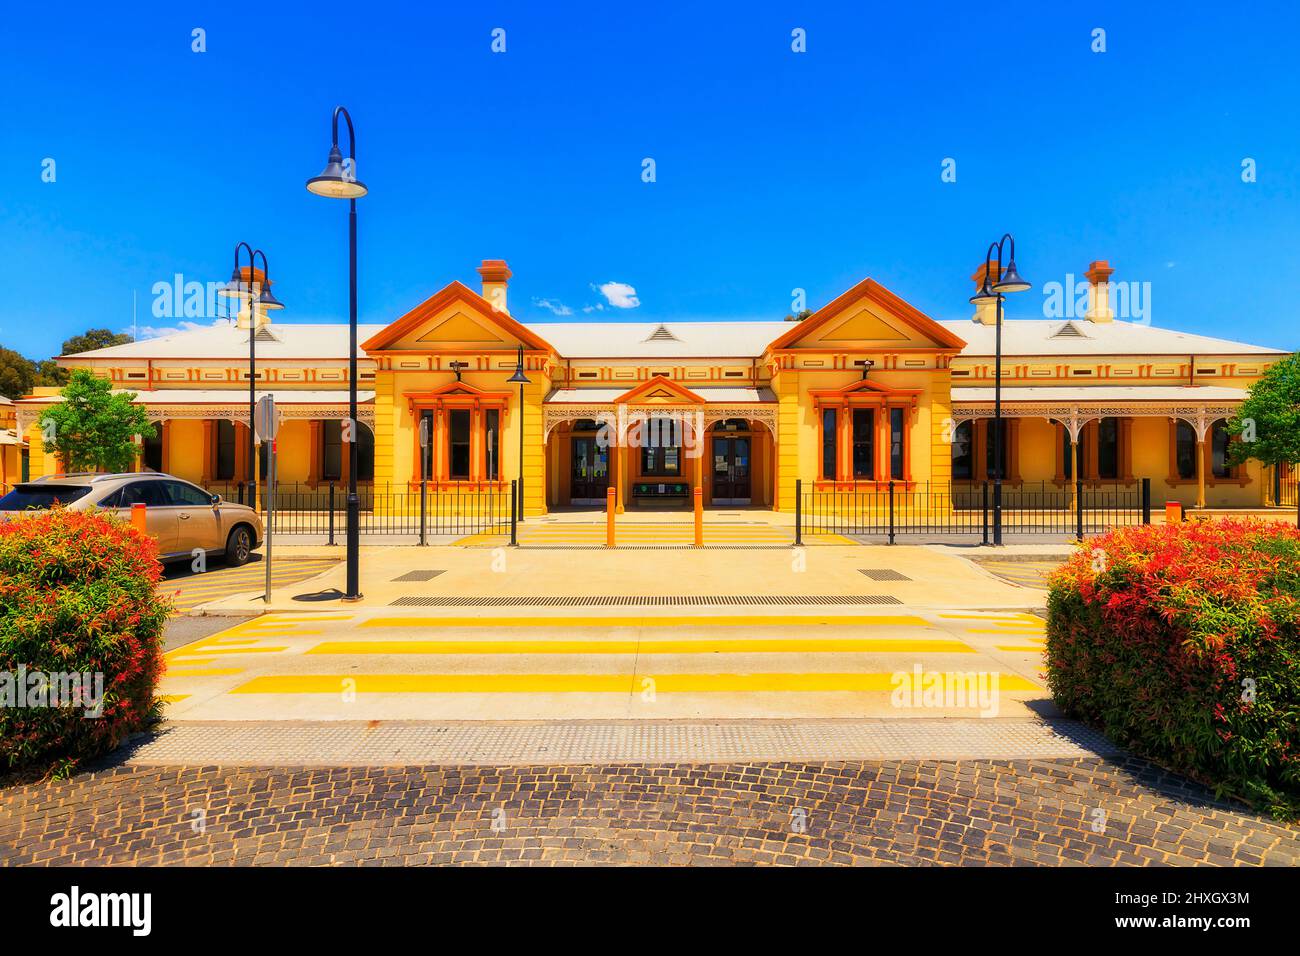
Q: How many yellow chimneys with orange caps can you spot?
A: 4